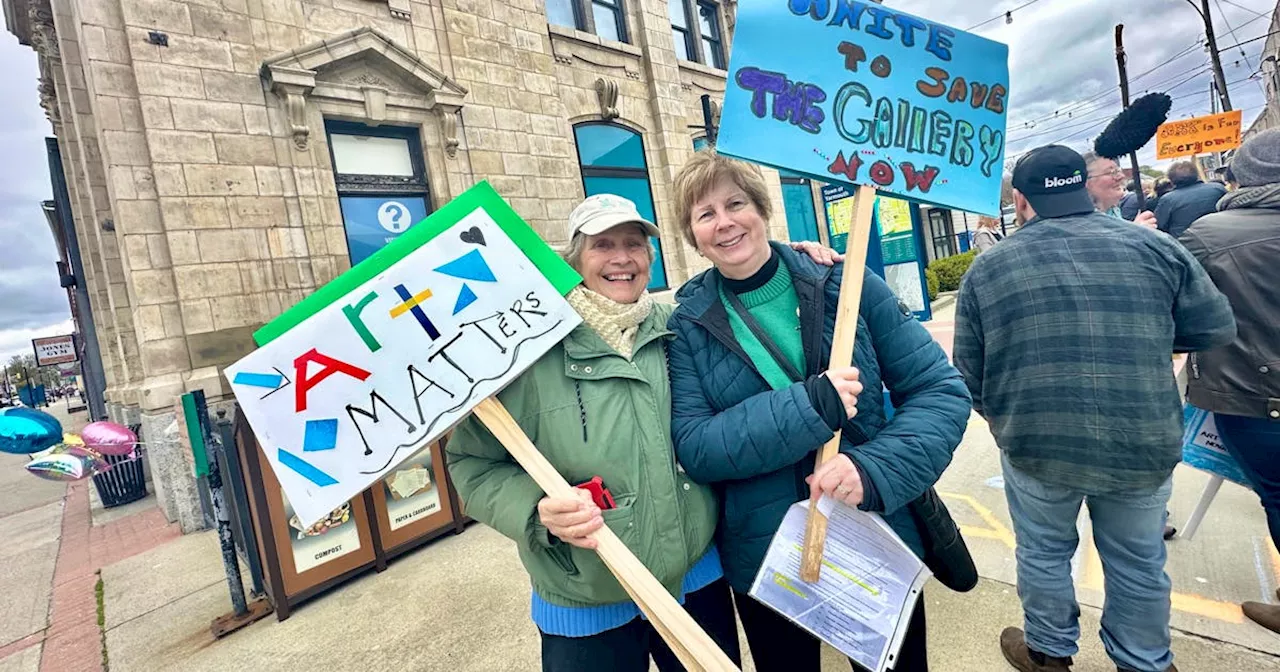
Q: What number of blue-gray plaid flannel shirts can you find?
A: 1